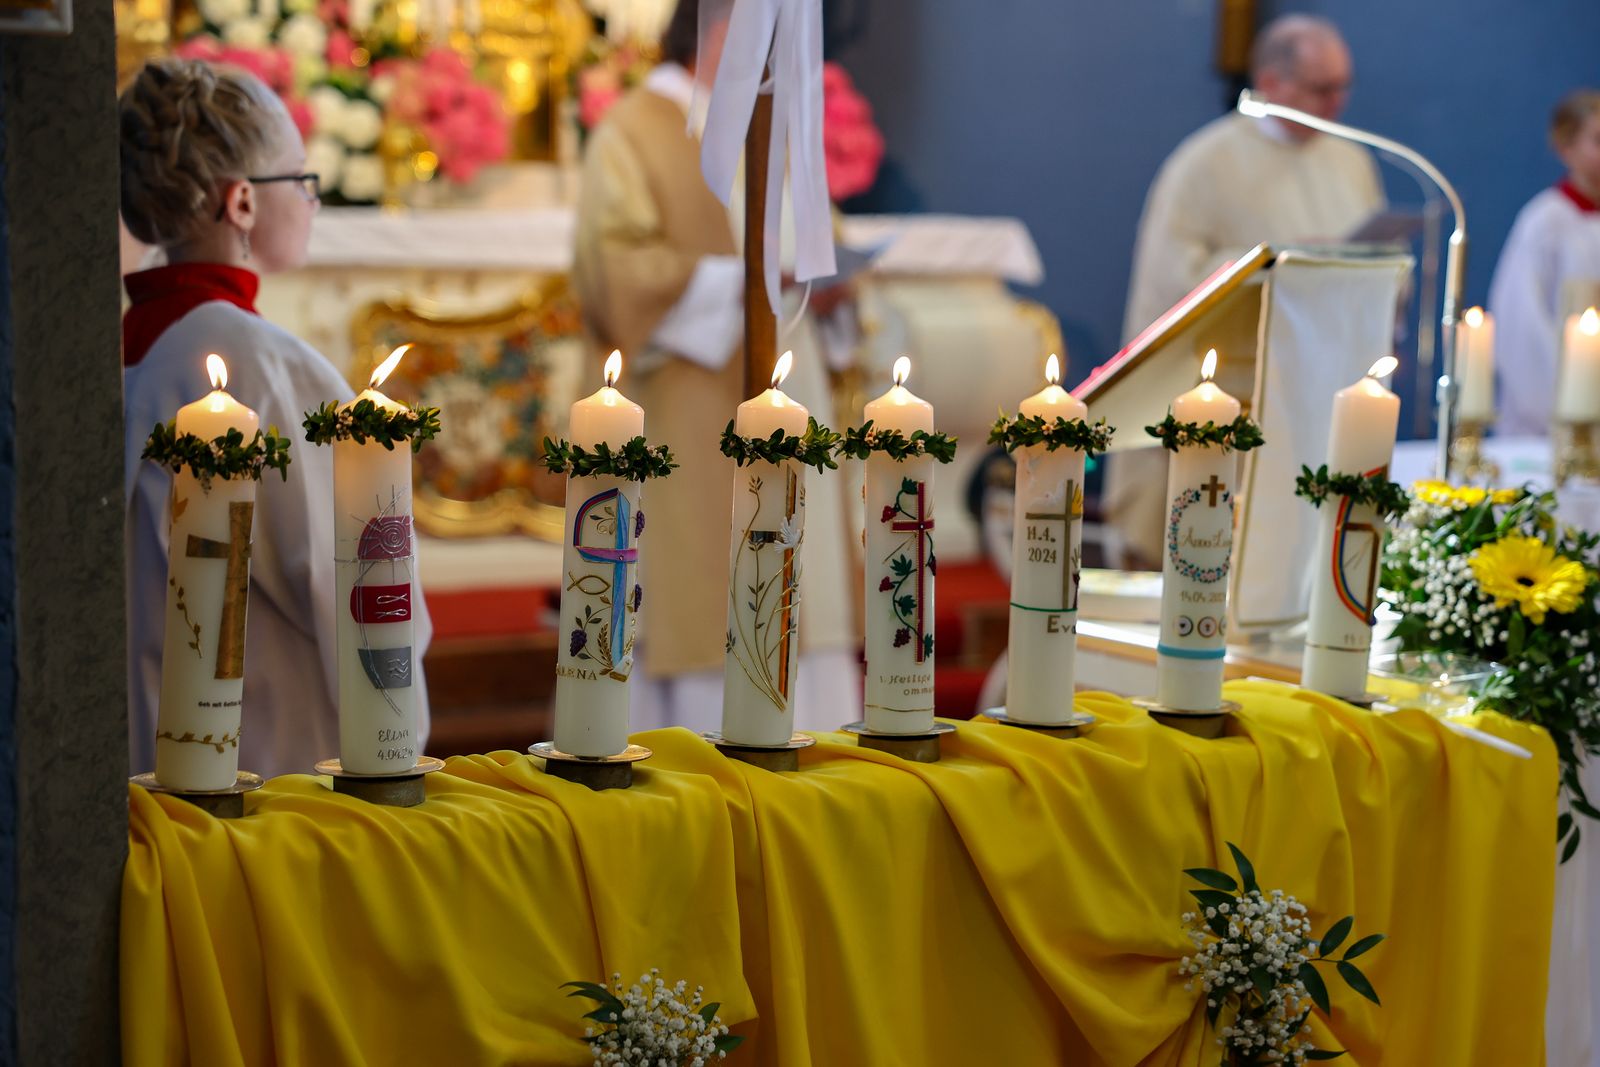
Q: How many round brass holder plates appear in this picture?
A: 8